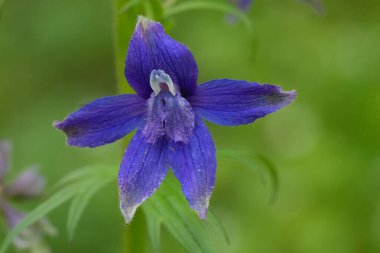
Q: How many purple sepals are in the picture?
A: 5